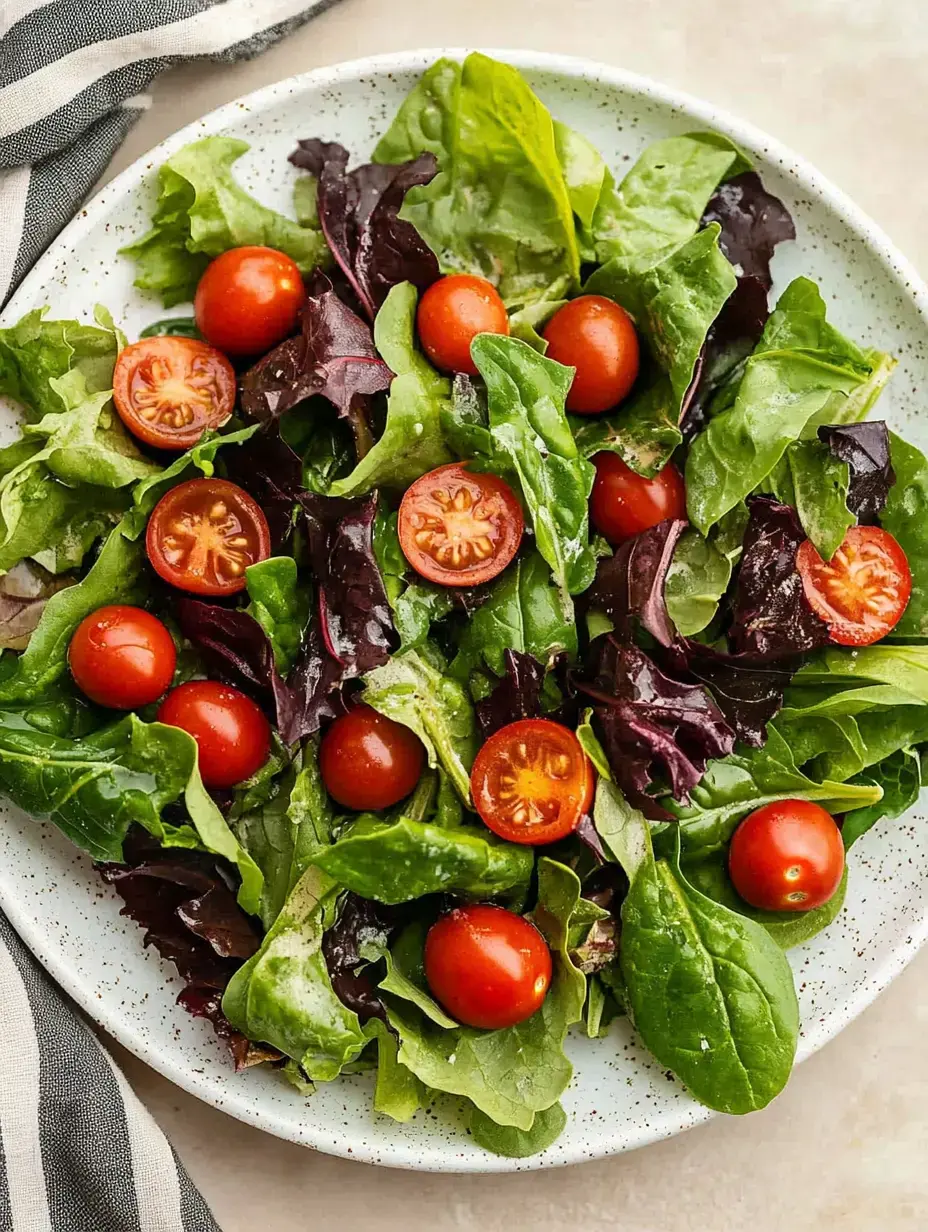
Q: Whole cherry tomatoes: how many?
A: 9